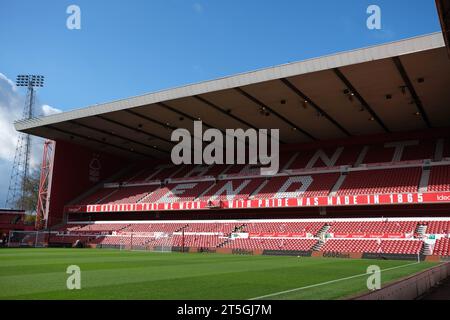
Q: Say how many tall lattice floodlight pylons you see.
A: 1